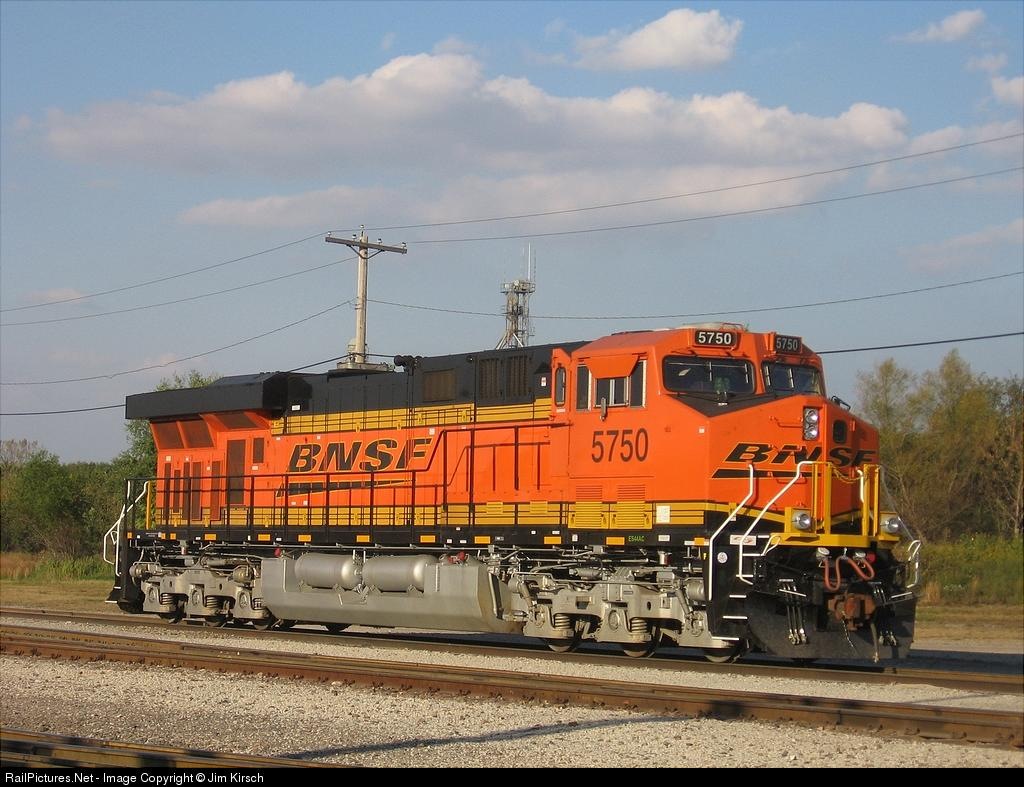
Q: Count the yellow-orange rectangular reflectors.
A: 12